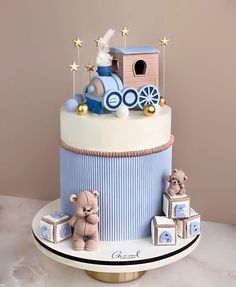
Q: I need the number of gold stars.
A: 6